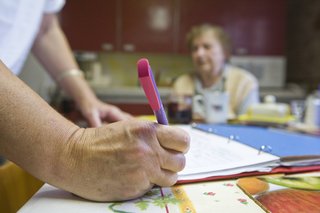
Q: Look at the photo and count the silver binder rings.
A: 4